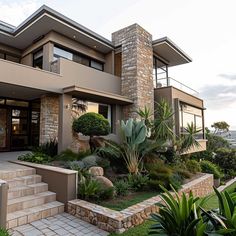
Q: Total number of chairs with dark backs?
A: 0